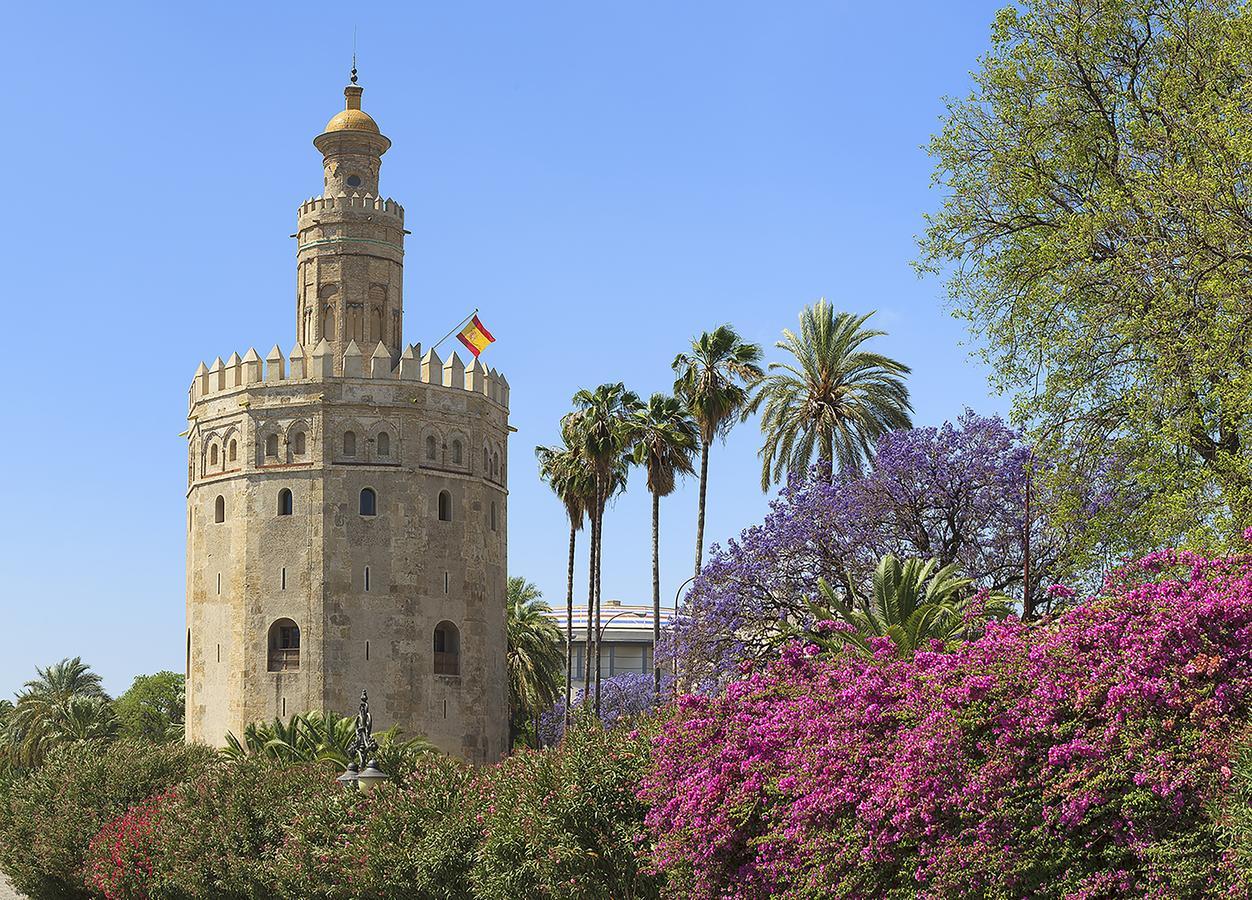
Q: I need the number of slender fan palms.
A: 5